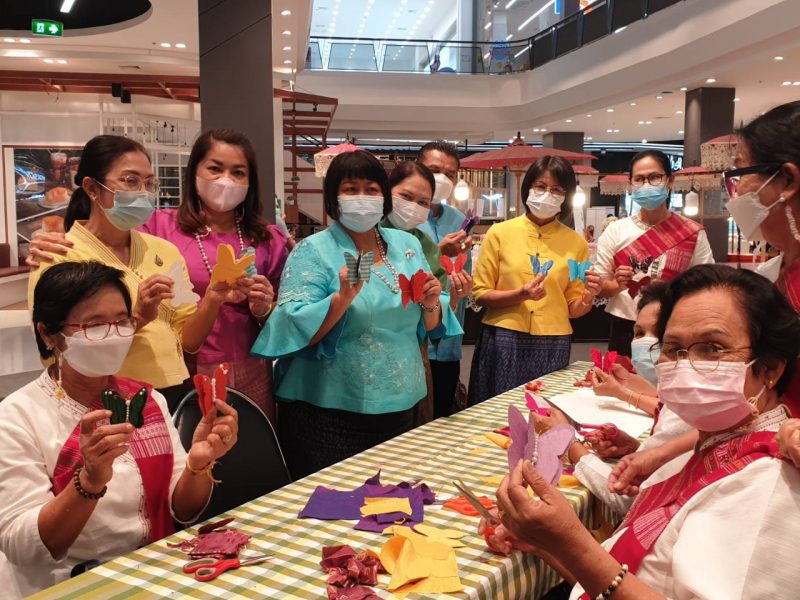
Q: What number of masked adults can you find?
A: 11